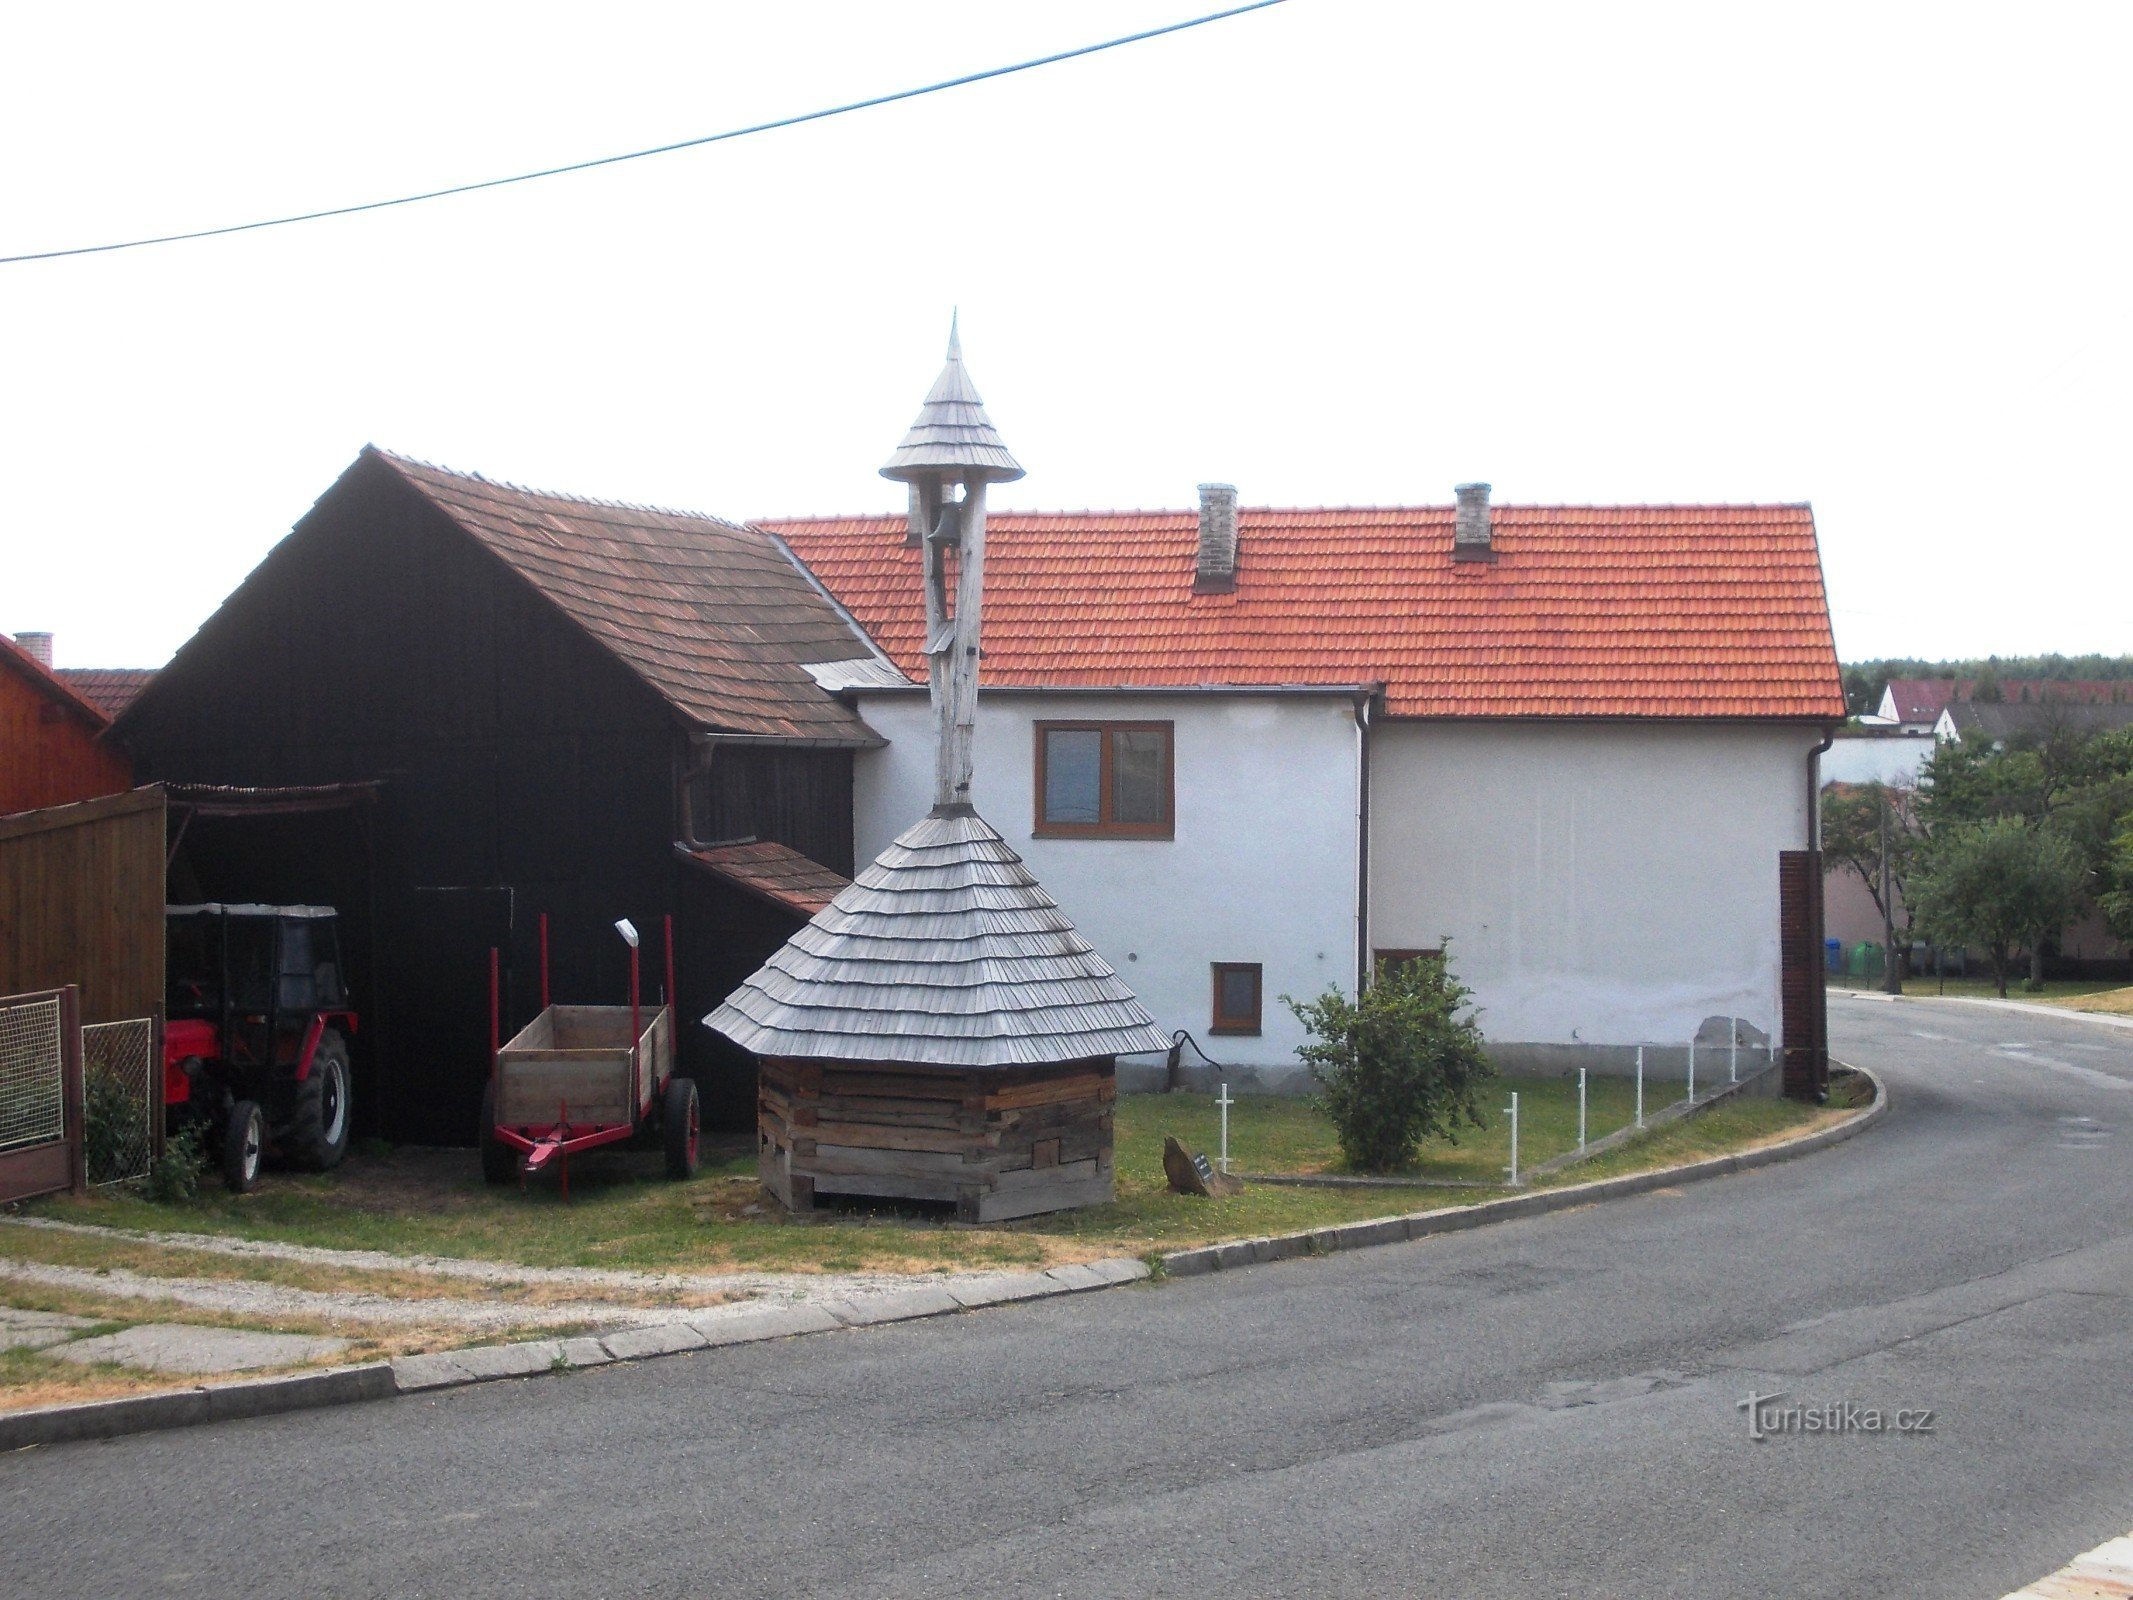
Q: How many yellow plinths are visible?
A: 0